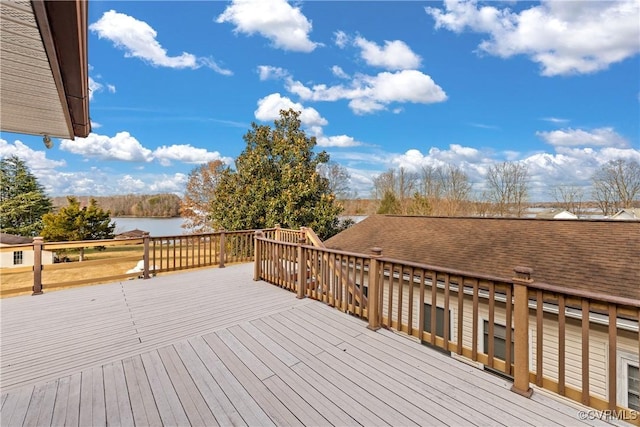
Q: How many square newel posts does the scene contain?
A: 9